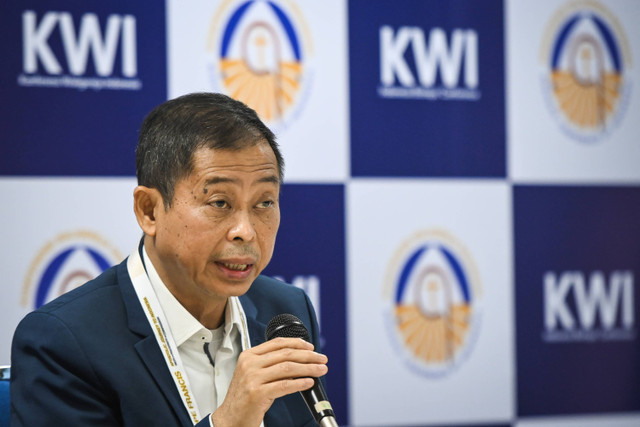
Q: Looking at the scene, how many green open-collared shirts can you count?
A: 0